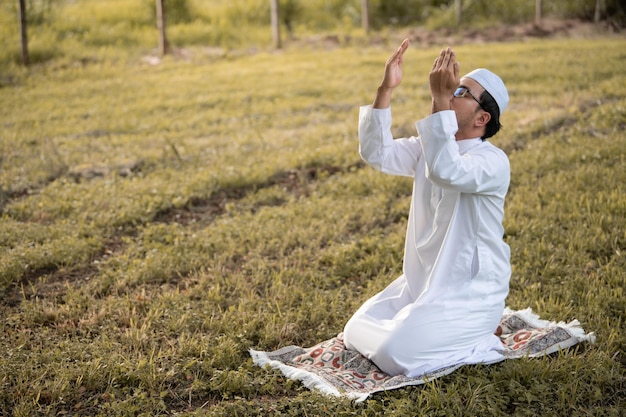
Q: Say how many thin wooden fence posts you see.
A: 7